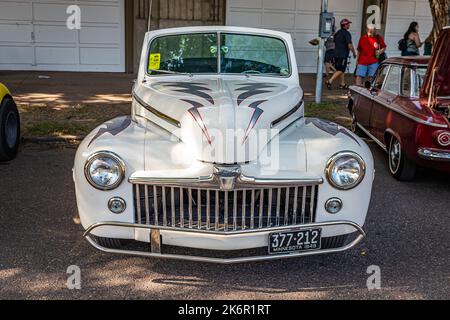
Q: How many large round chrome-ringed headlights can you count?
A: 2